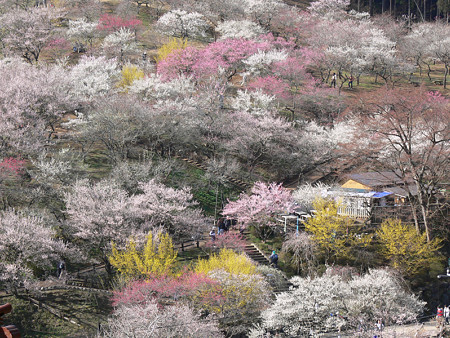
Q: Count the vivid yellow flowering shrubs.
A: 6